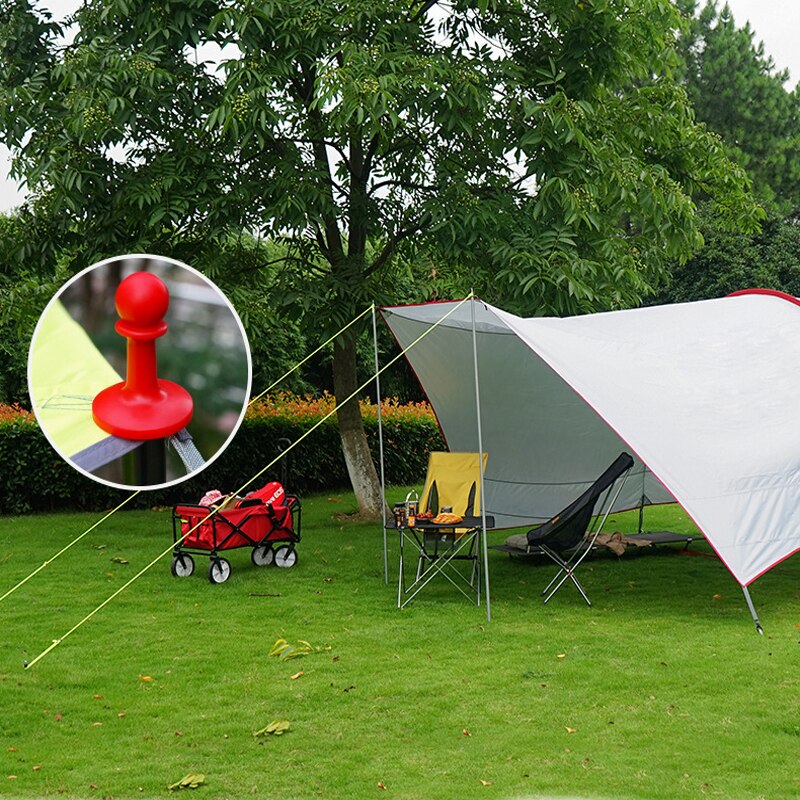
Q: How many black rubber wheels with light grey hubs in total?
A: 4